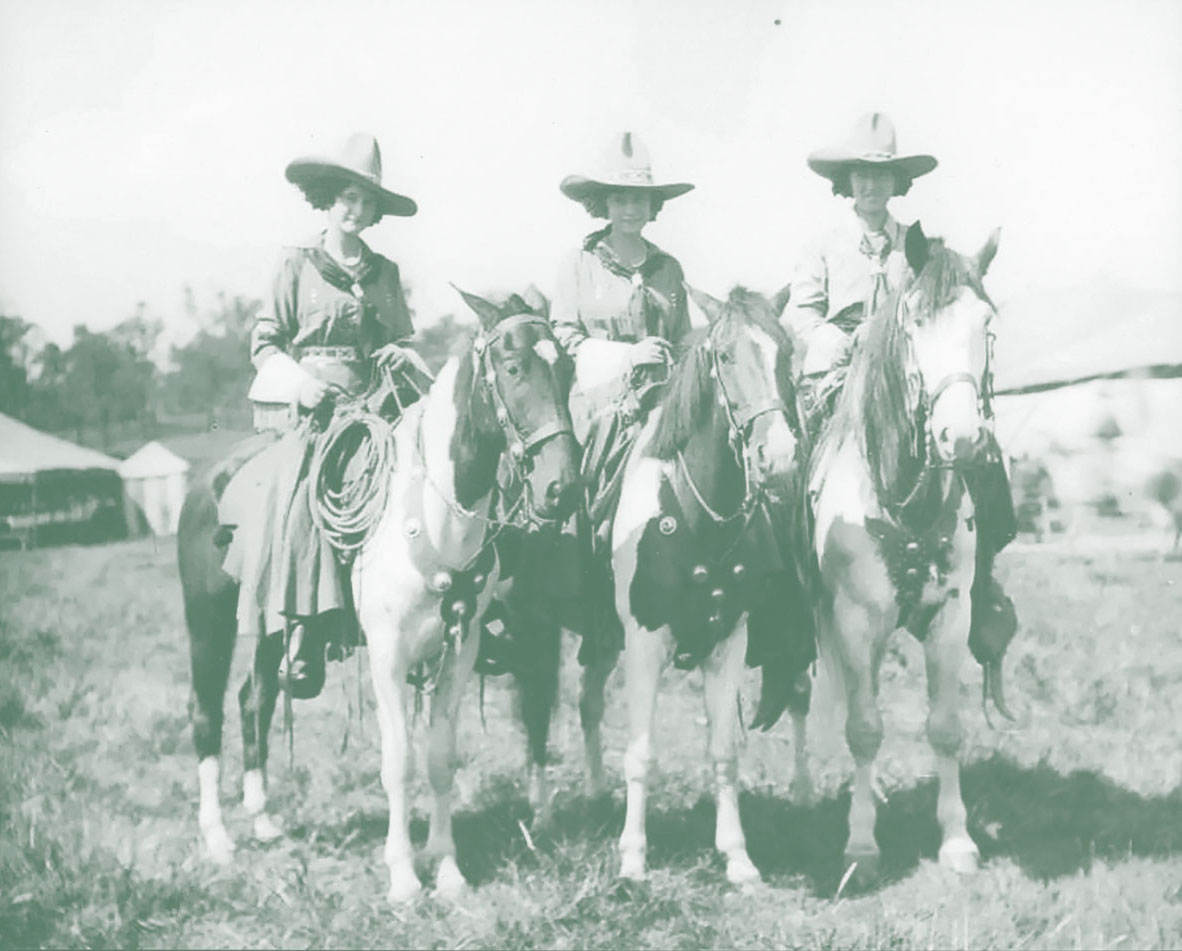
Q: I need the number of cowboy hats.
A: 3